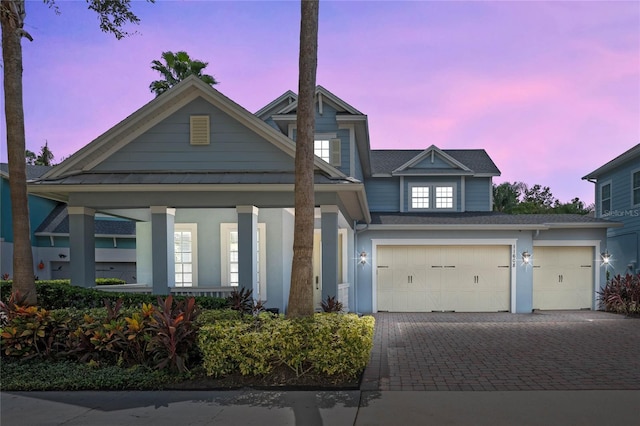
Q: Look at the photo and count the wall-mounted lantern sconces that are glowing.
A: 3